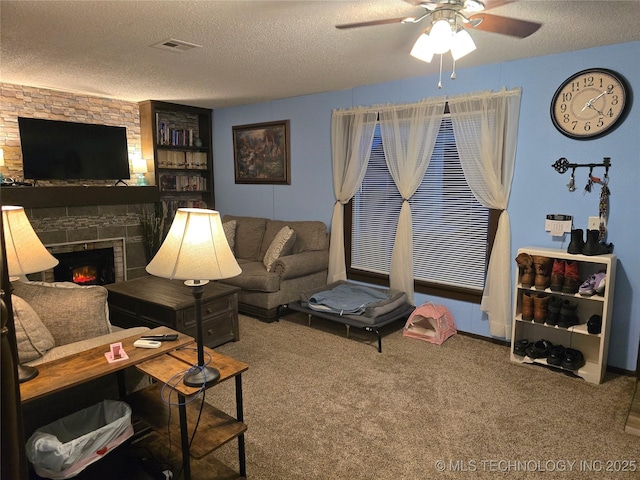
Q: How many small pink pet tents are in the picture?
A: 1